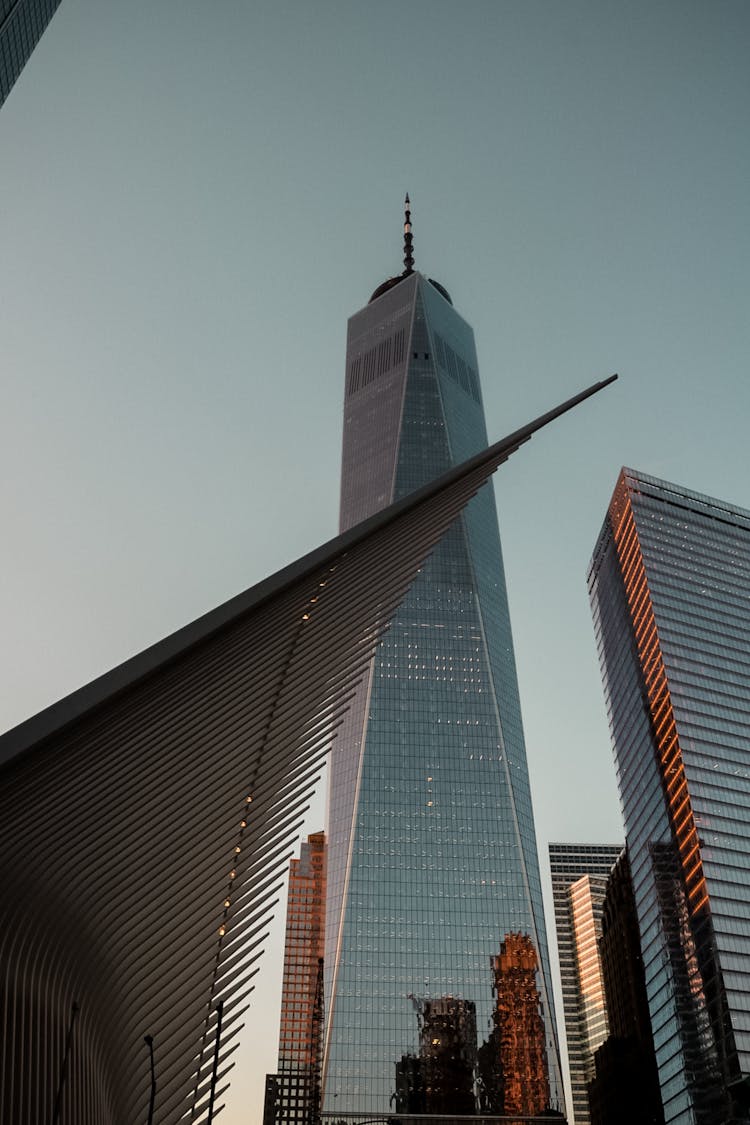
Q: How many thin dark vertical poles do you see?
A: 3